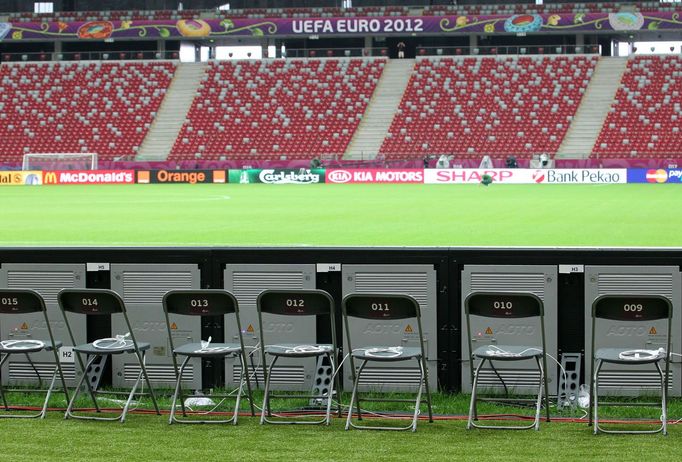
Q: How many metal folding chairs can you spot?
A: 7